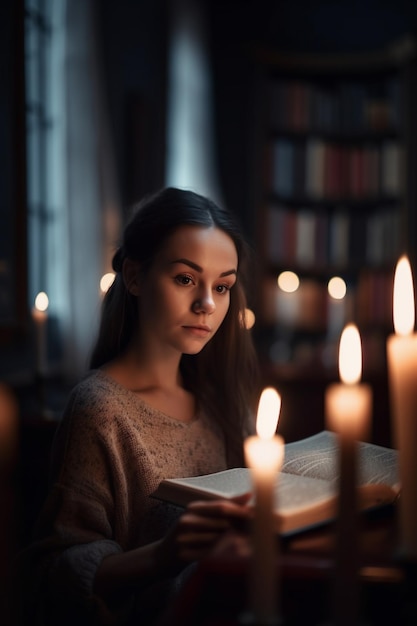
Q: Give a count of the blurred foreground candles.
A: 3